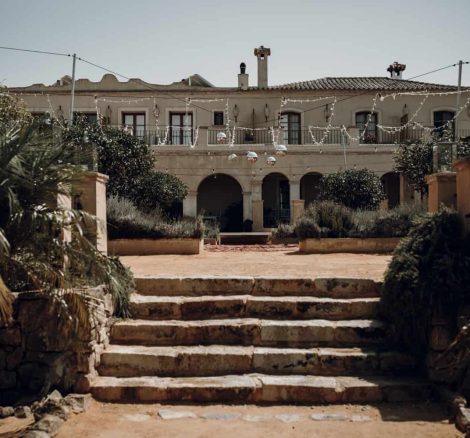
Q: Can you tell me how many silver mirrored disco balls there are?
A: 5